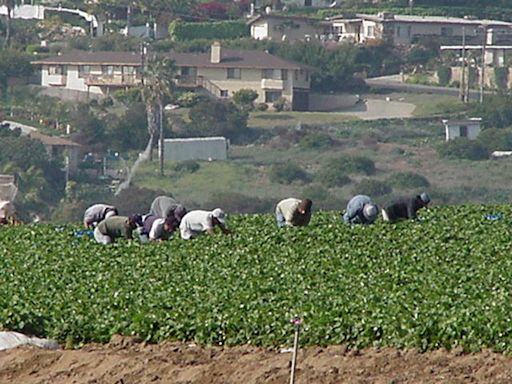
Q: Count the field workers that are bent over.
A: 8